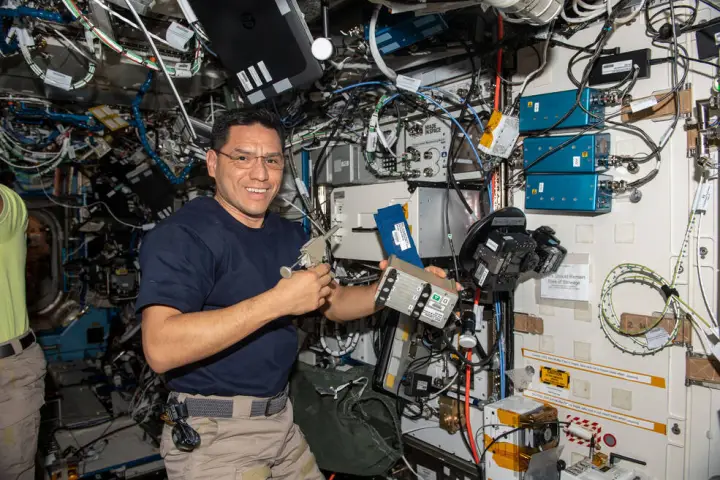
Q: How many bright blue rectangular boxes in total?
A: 3